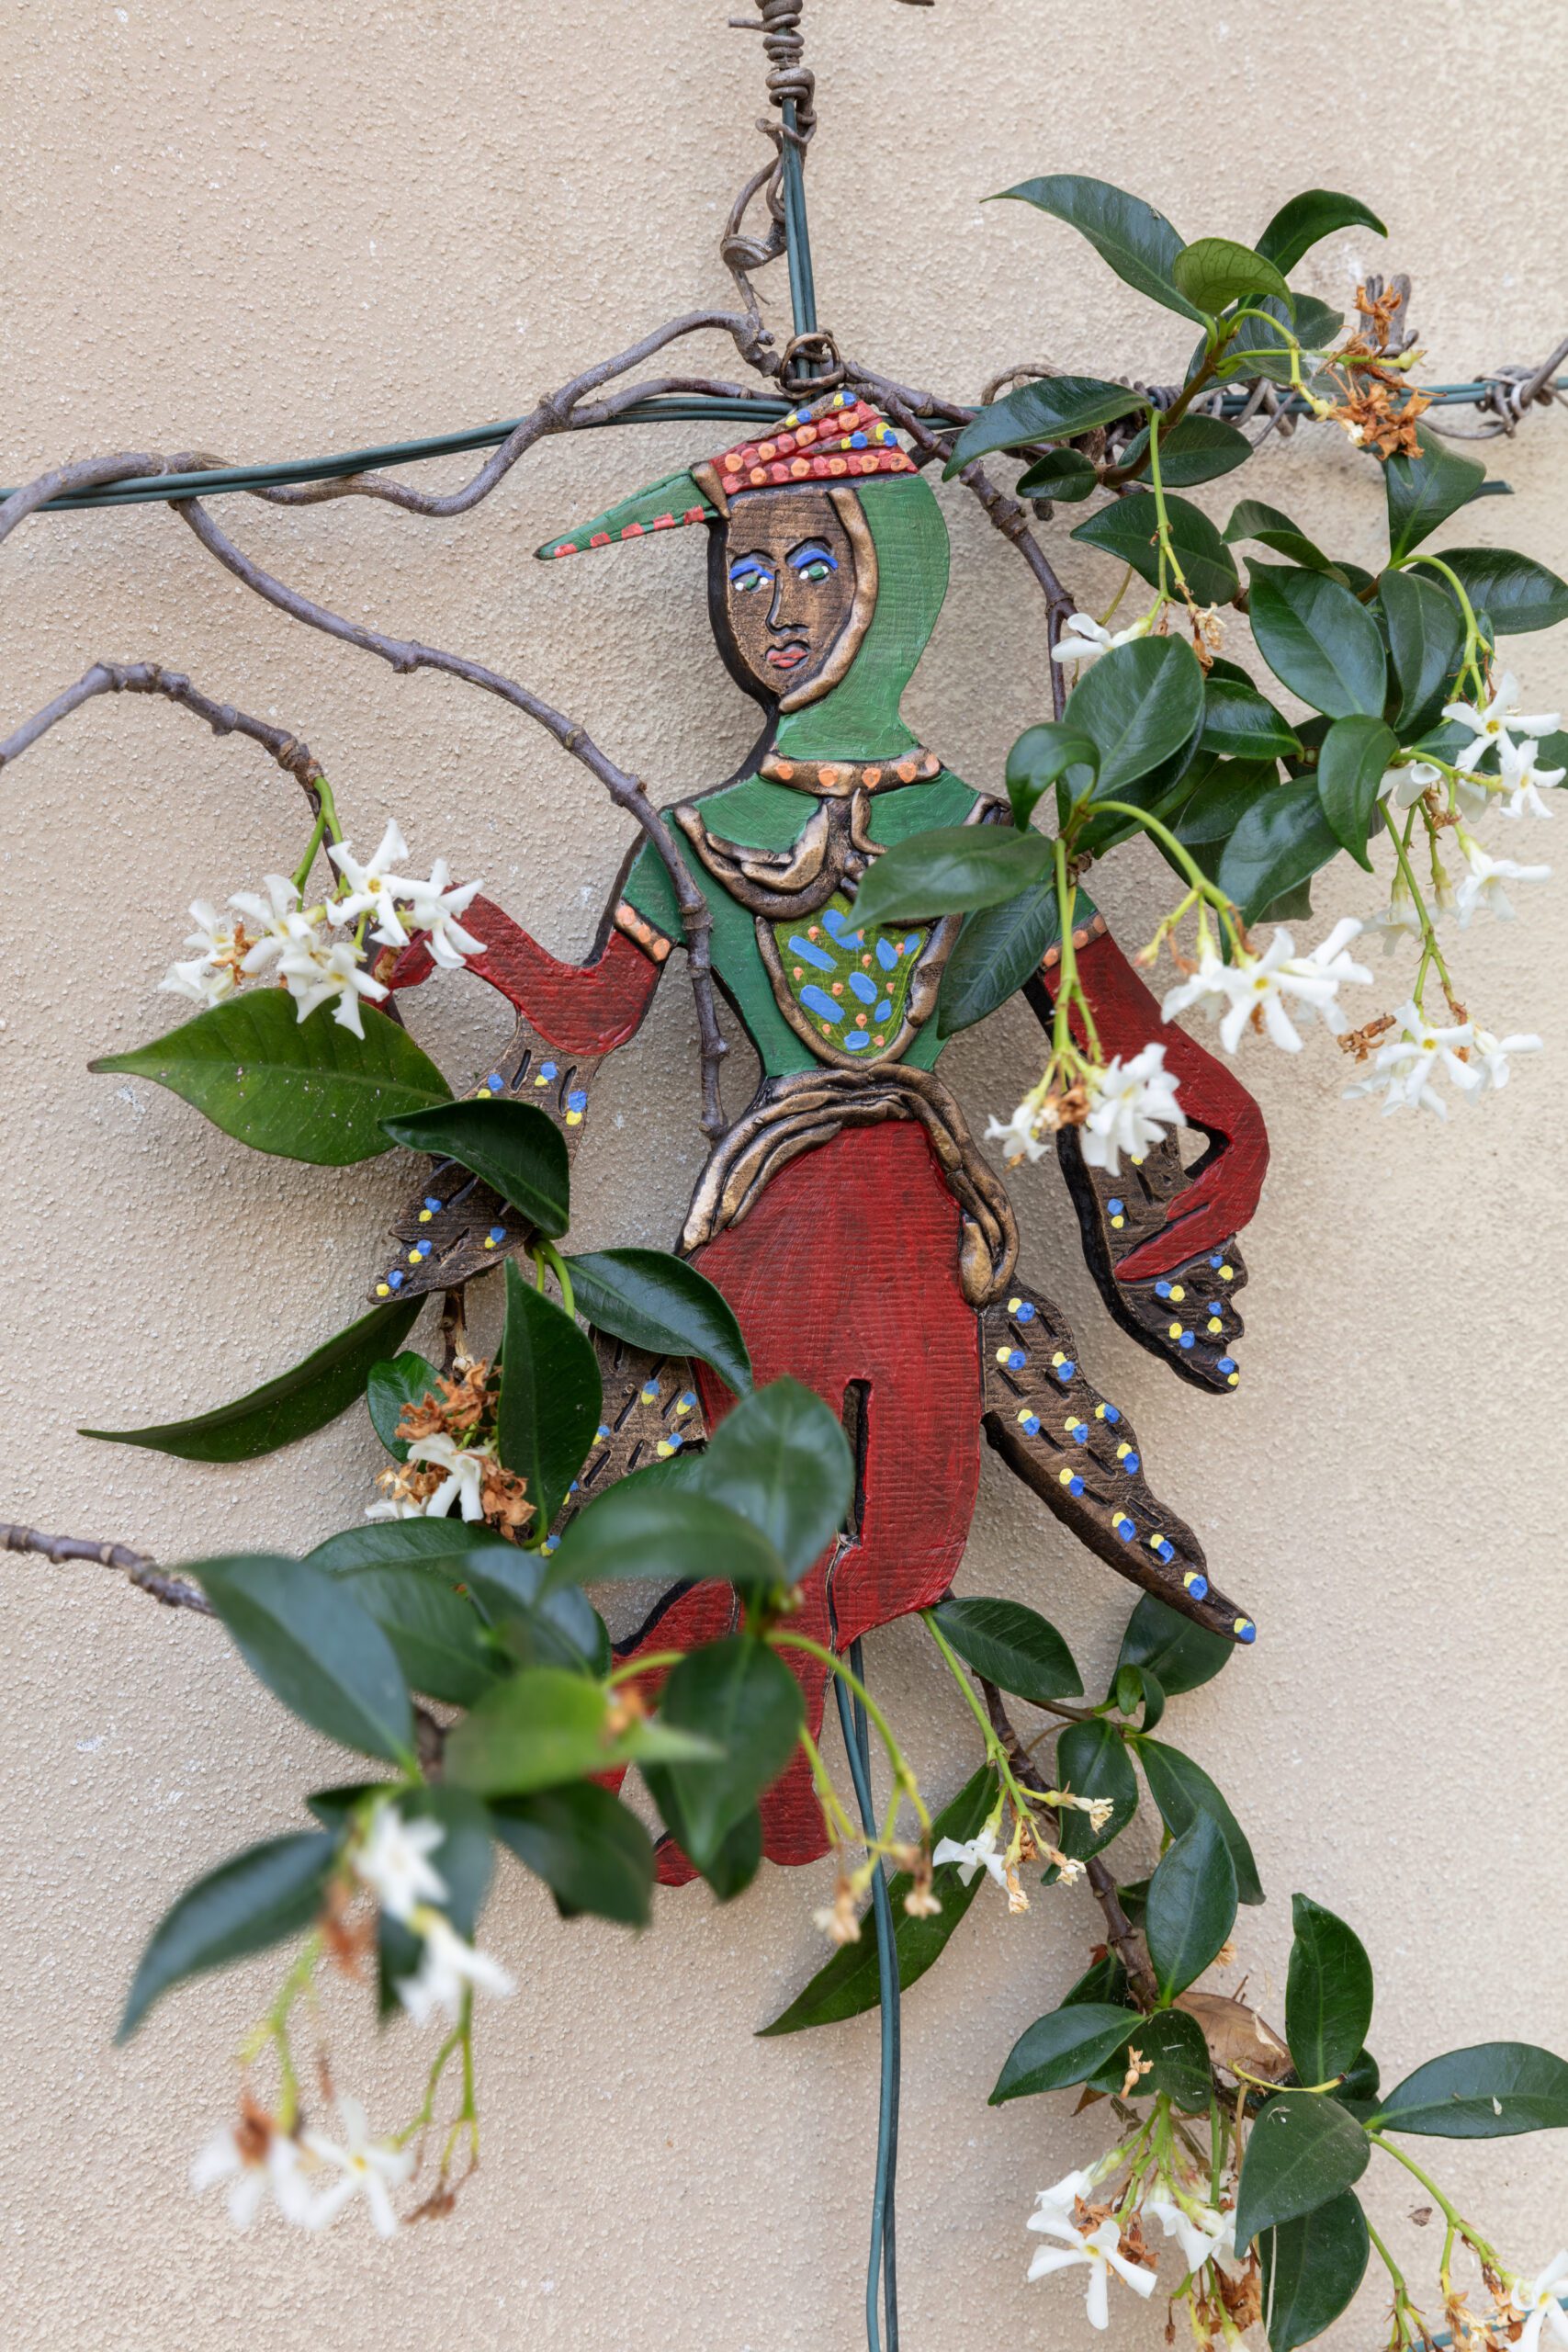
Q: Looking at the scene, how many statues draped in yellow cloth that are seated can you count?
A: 0